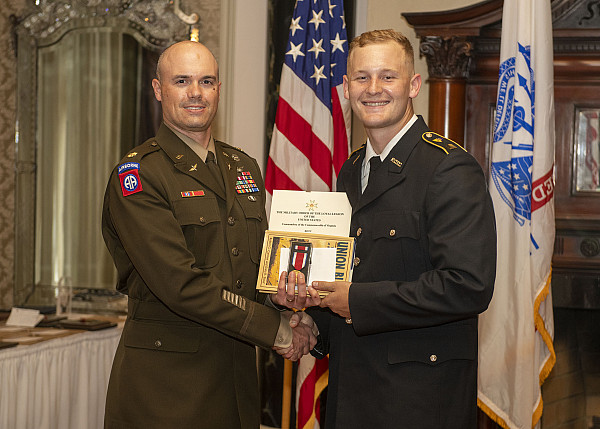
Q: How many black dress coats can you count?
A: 1